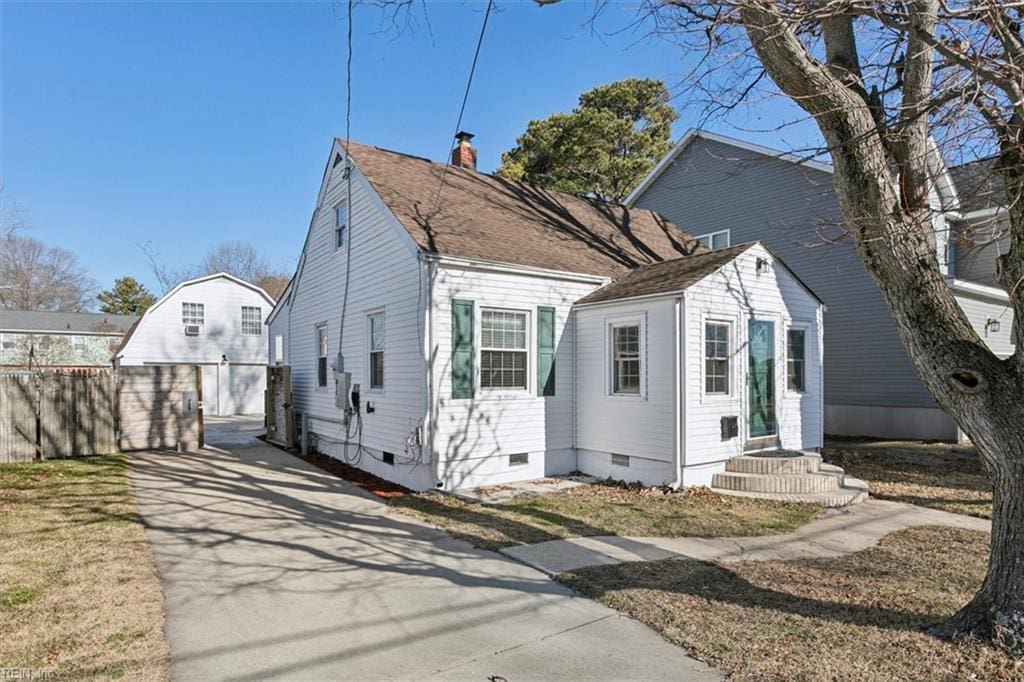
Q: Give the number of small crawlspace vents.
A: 3